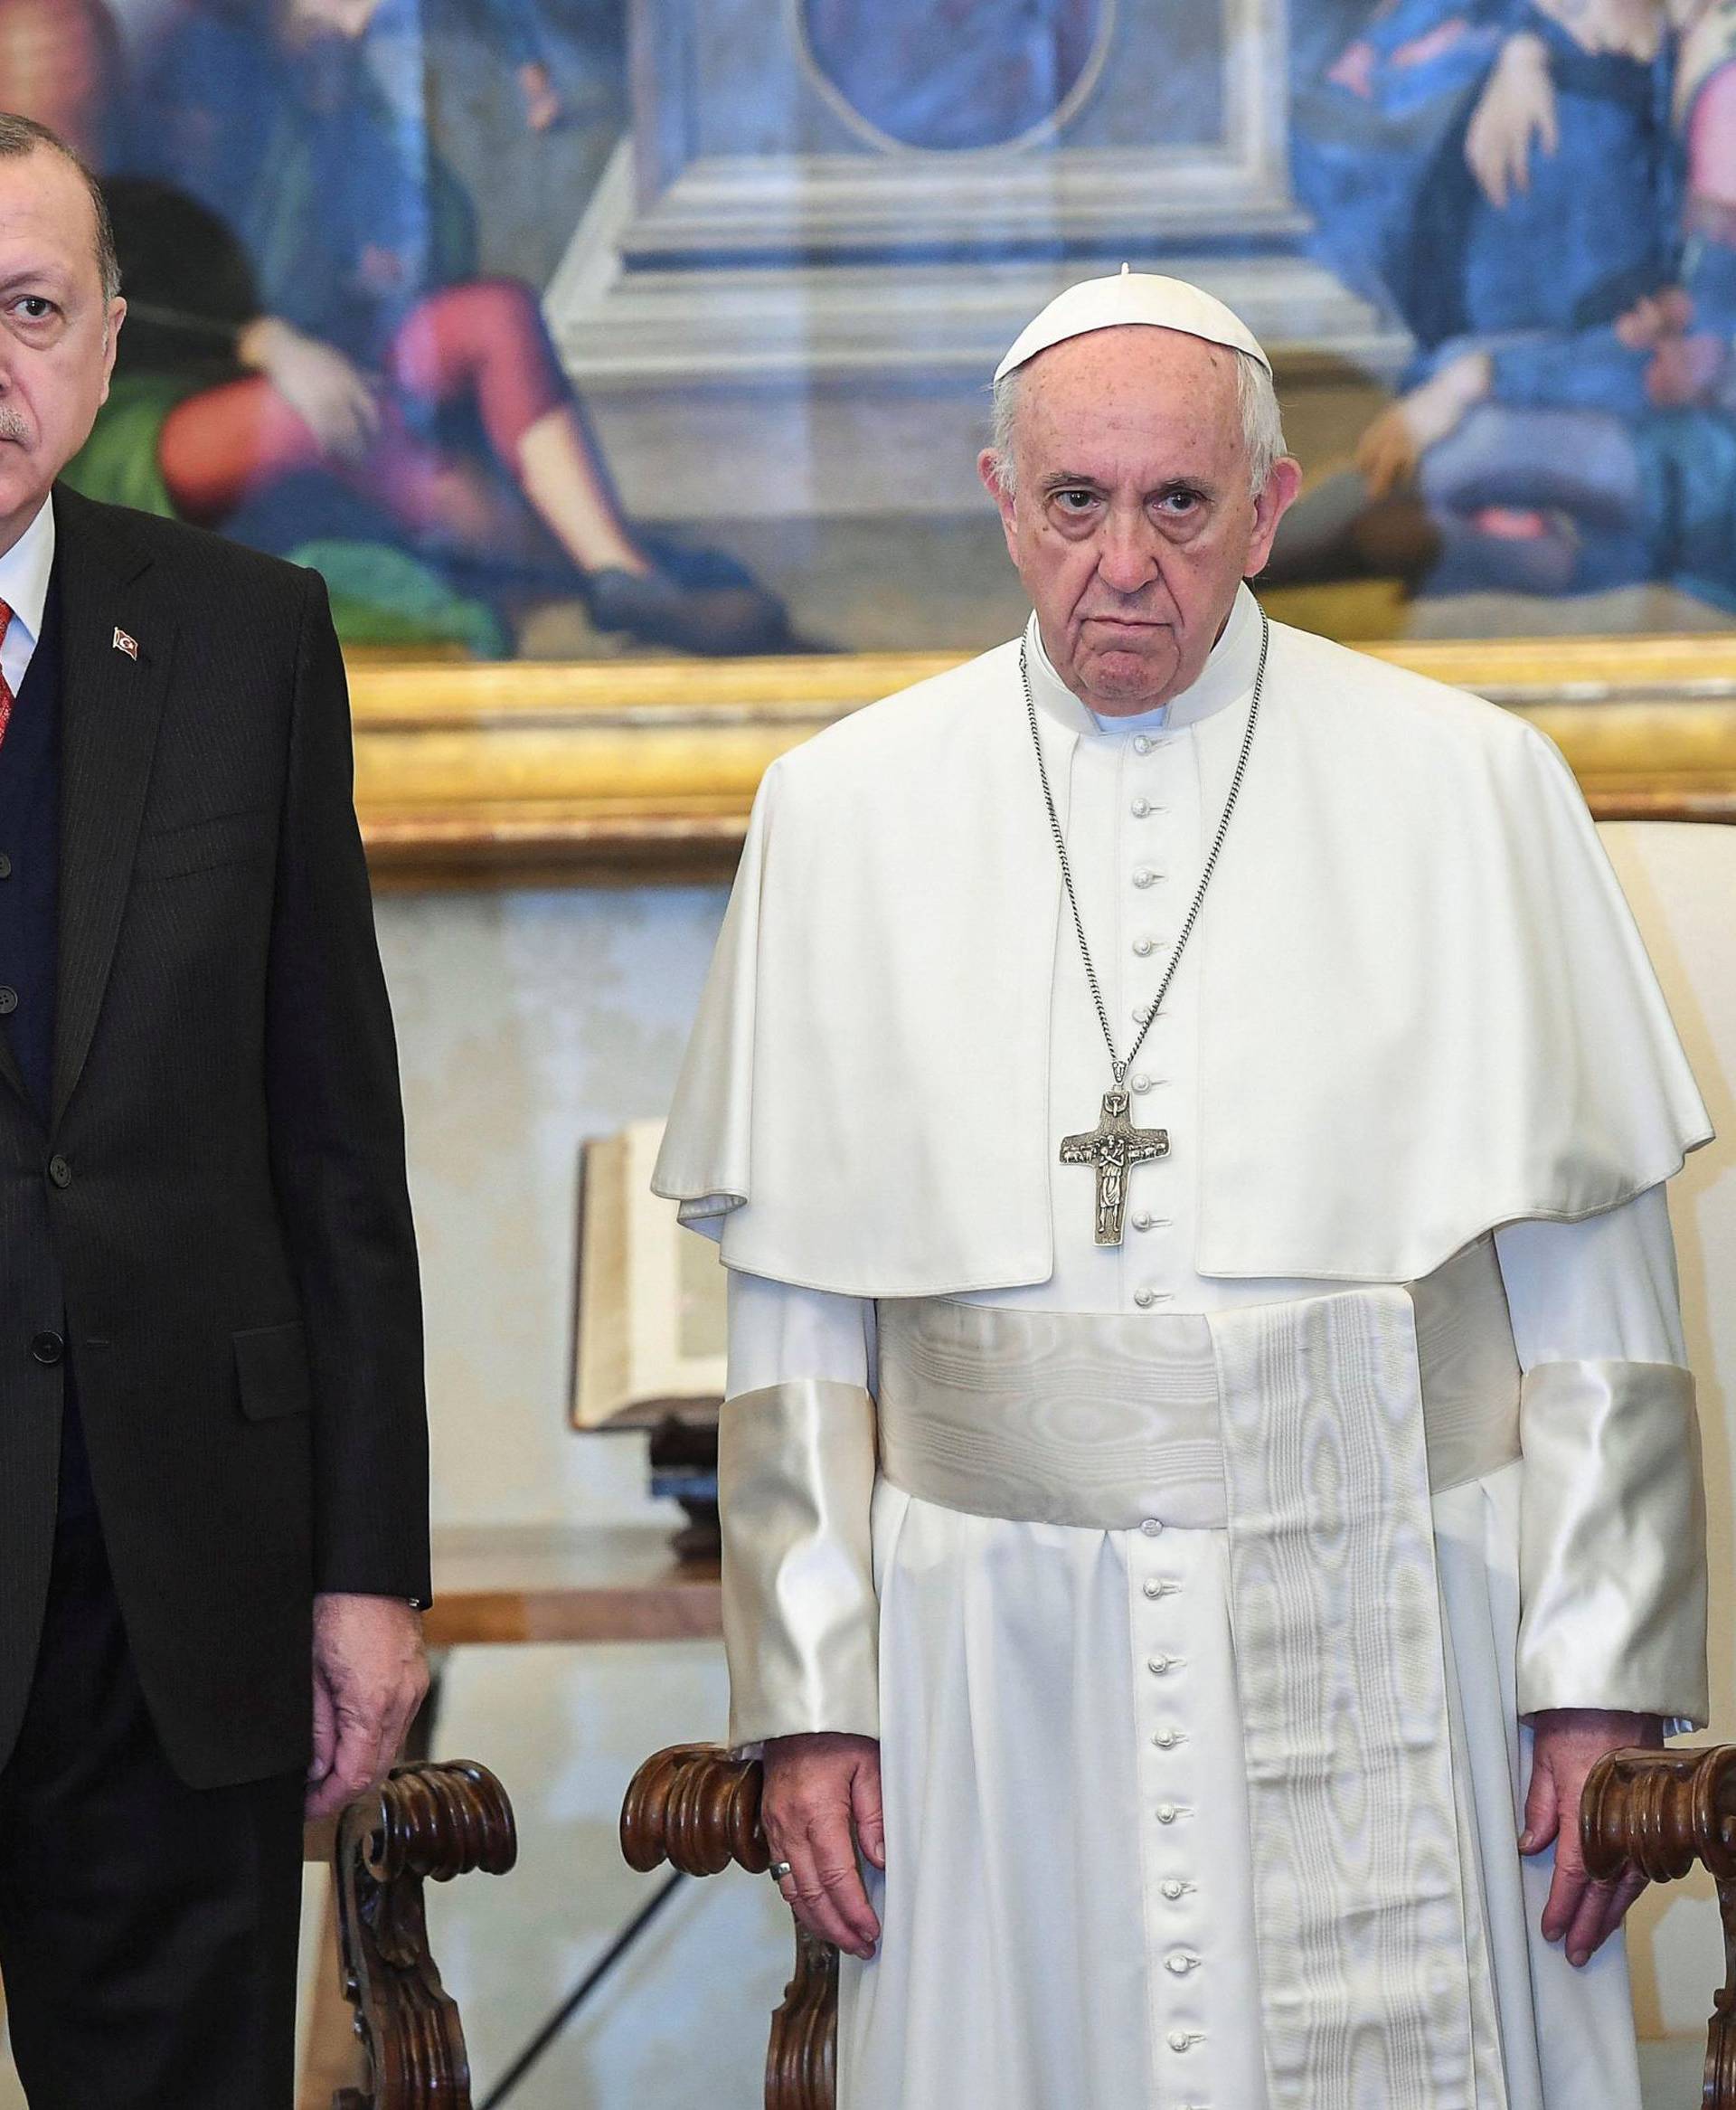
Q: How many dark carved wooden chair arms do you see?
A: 3